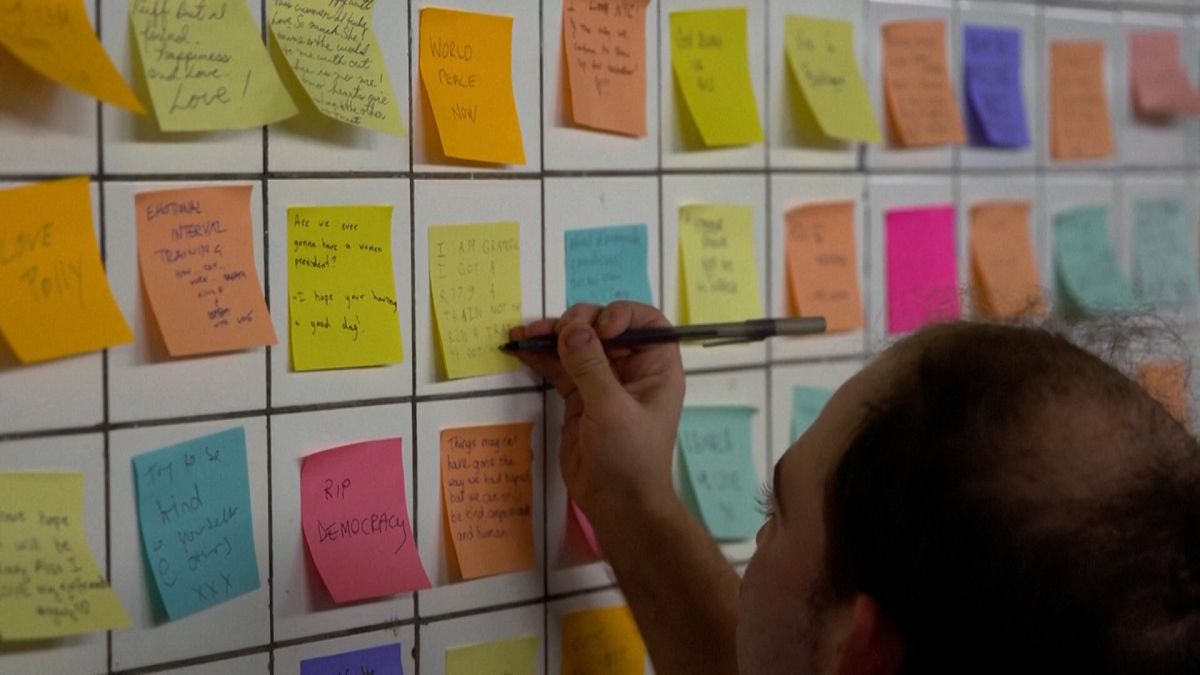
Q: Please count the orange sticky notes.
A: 12